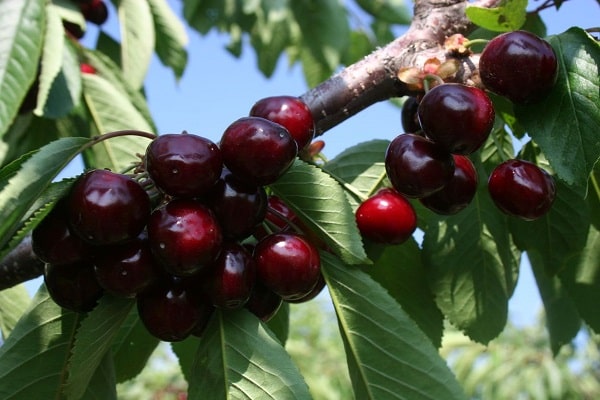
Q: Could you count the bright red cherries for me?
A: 1